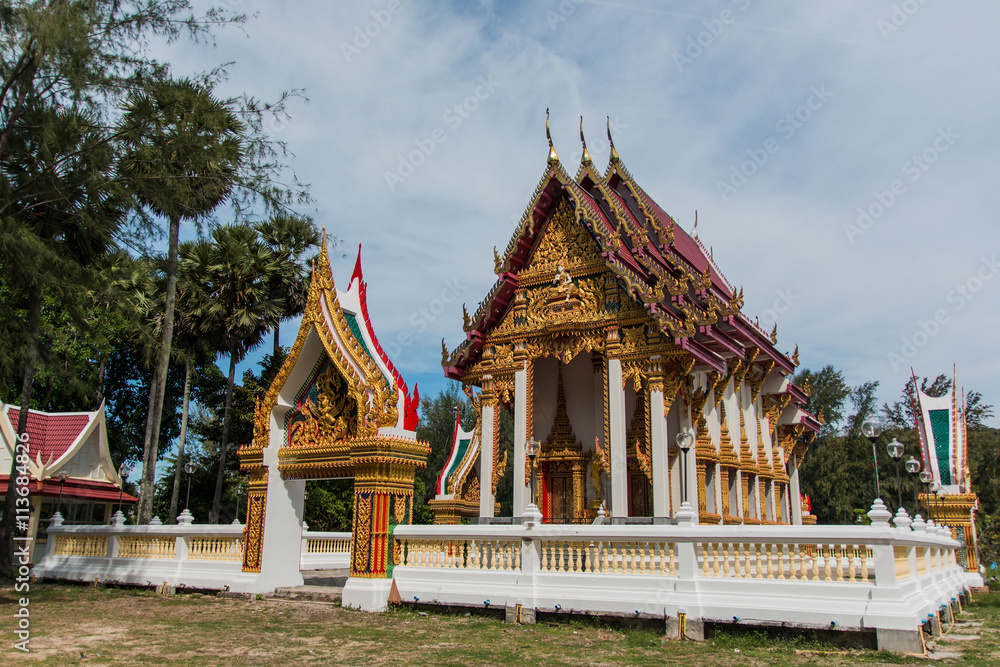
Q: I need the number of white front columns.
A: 4